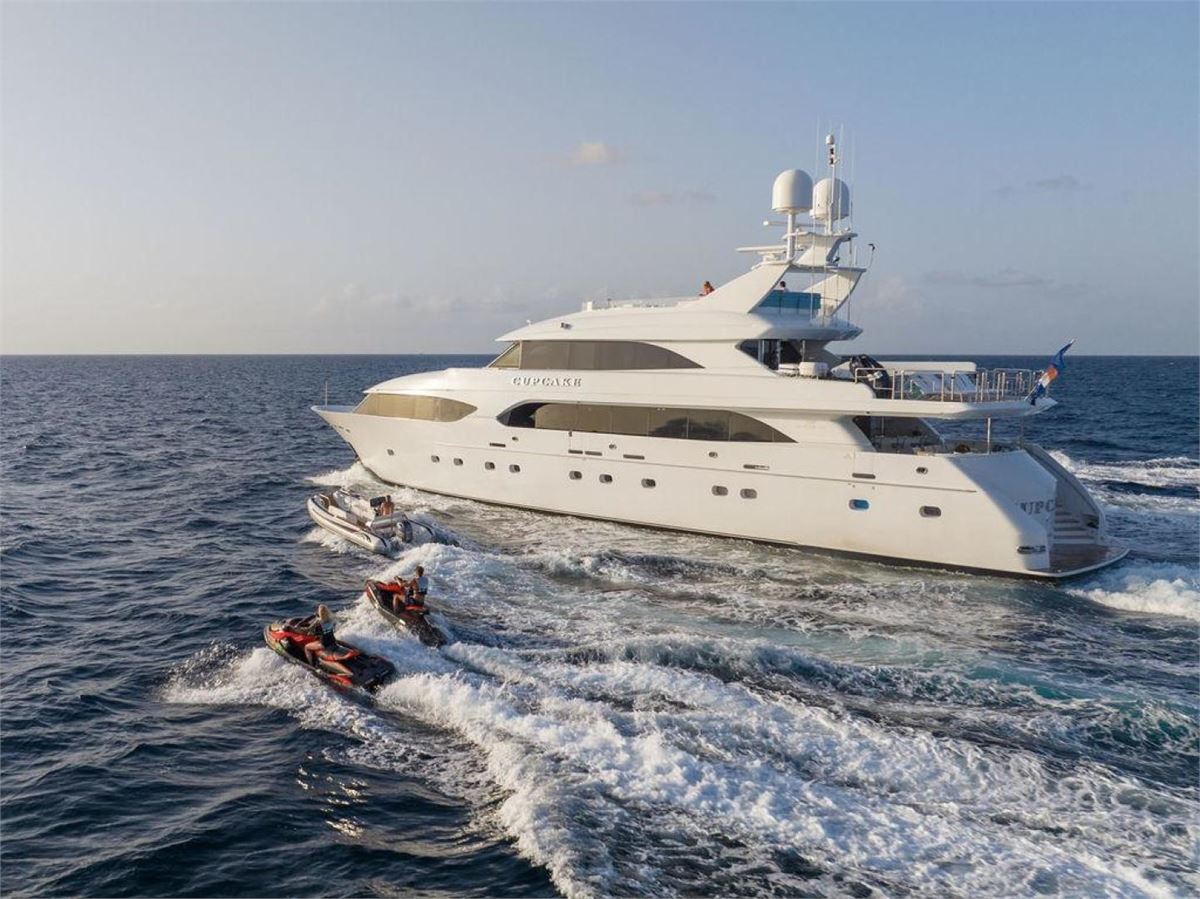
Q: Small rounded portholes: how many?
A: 12